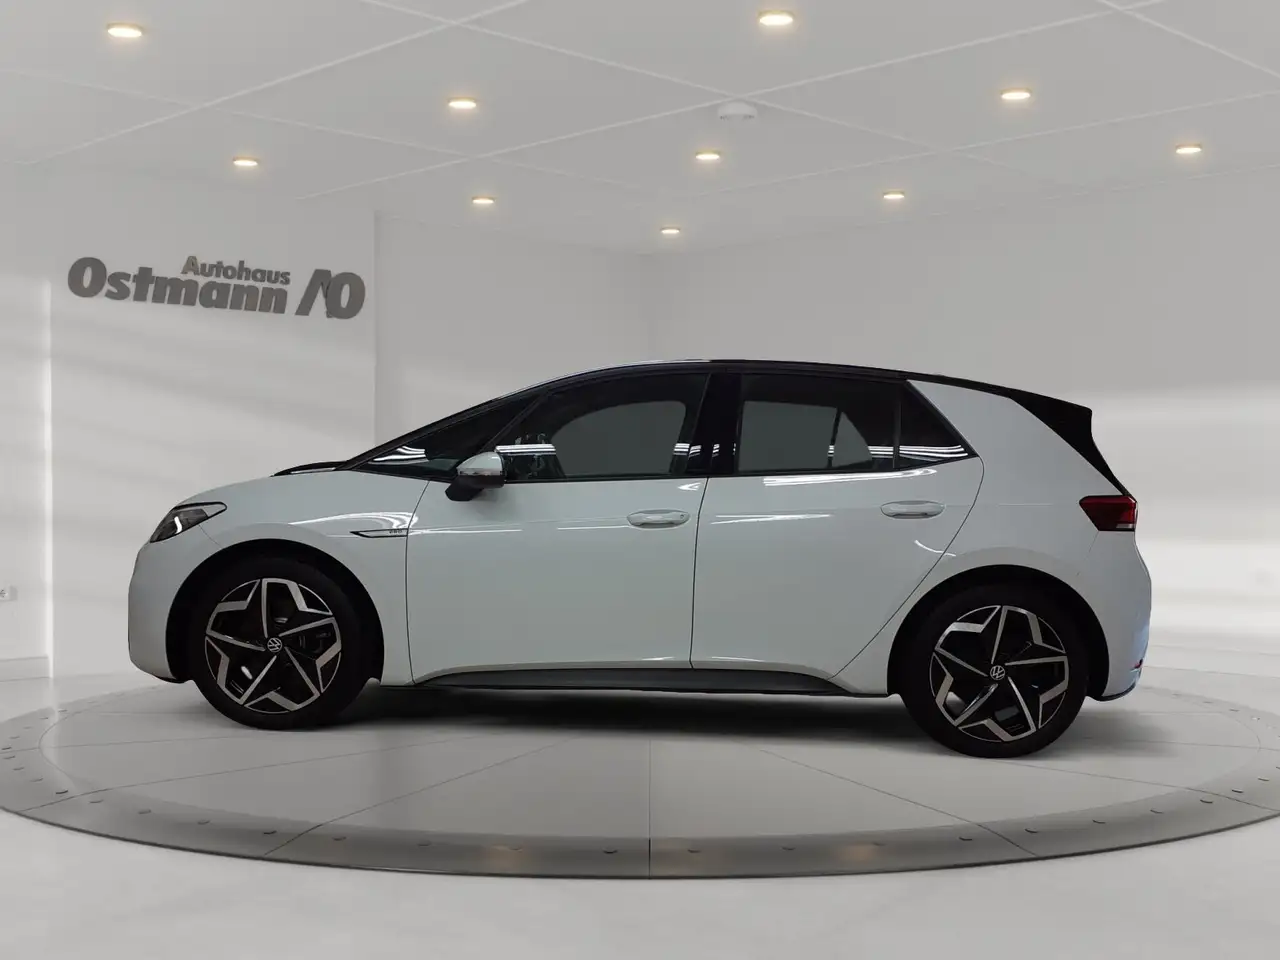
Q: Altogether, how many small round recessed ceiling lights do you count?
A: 10